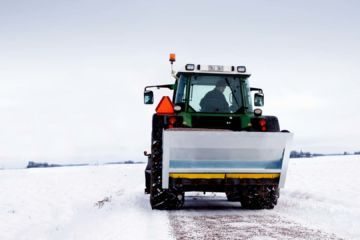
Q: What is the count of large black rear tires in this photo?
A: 2